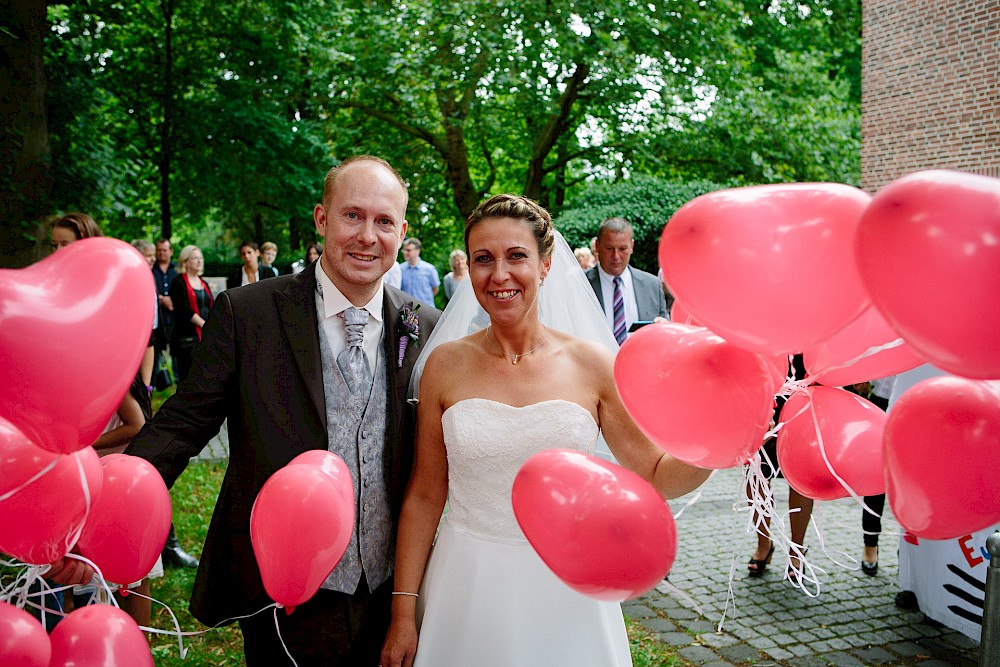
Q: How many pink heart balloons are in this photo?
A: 14